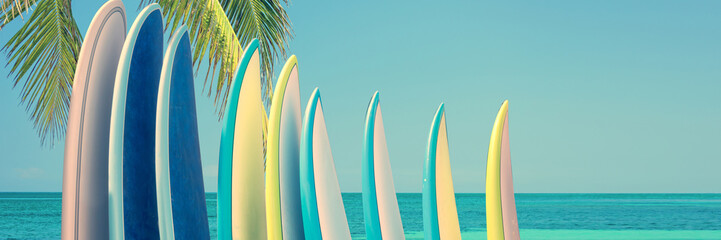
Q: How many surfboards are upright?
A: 9